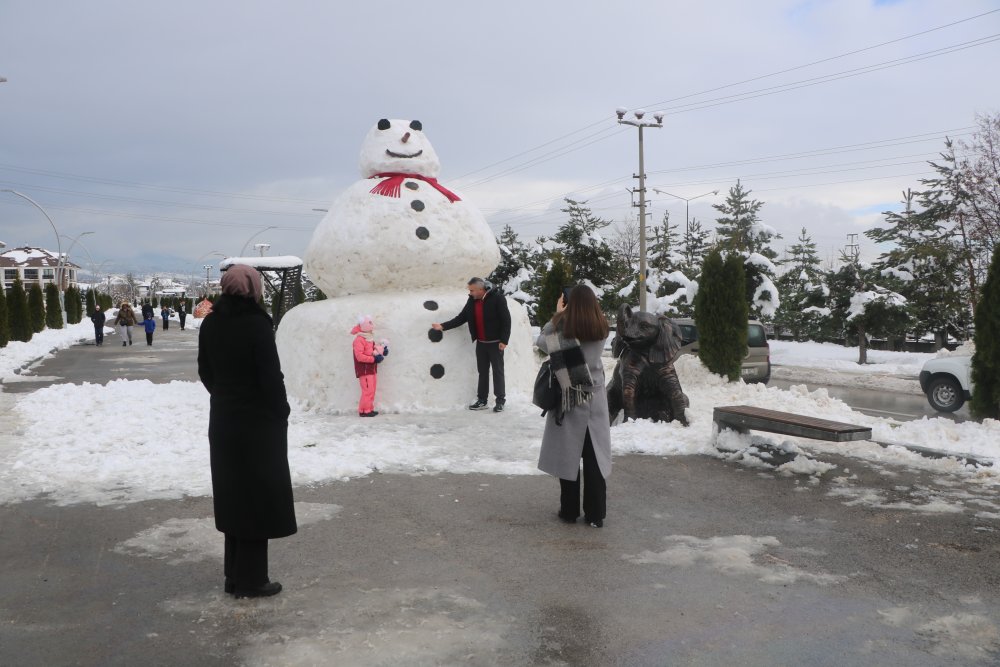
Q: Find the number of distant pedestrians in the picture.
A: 6